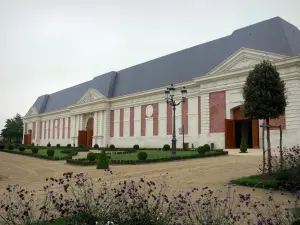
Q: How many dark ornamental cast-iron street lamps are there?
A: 1